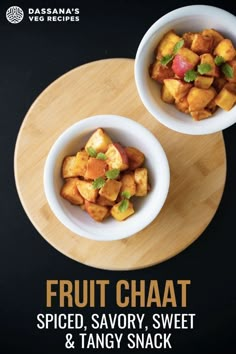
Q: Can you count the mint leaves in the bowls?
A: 12